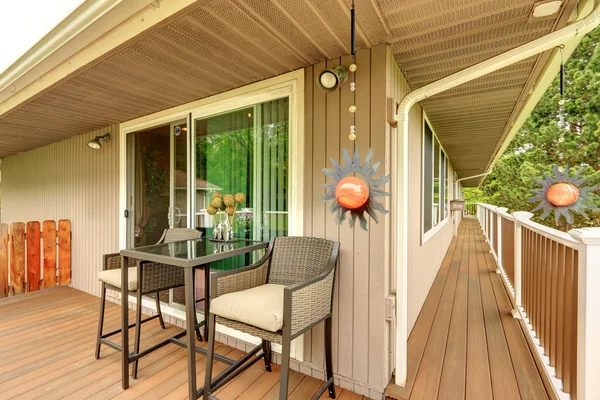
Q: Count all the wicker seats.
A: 2